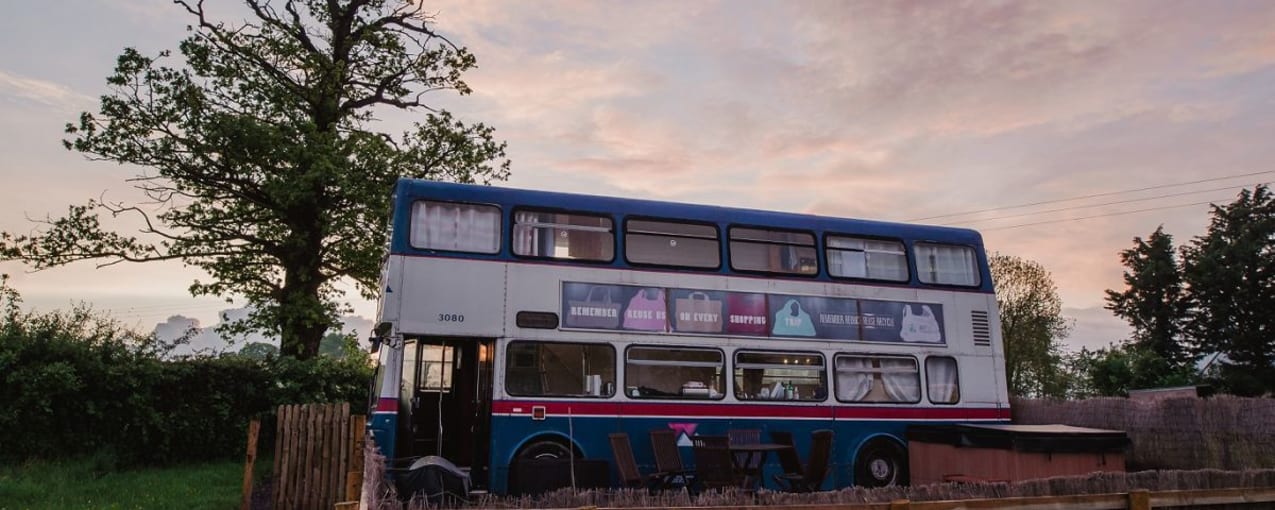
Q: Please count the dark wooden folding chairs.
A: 6